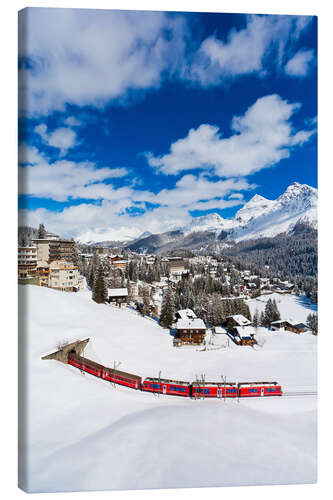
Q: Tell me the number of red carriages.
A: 5